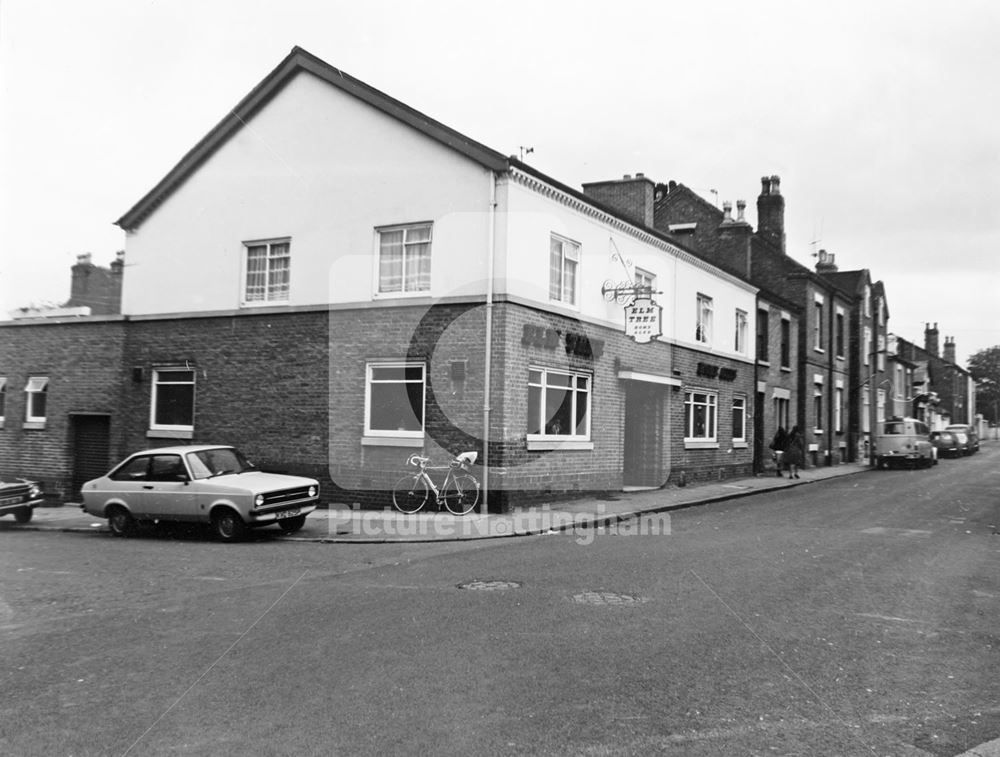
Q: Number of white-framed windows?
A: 13